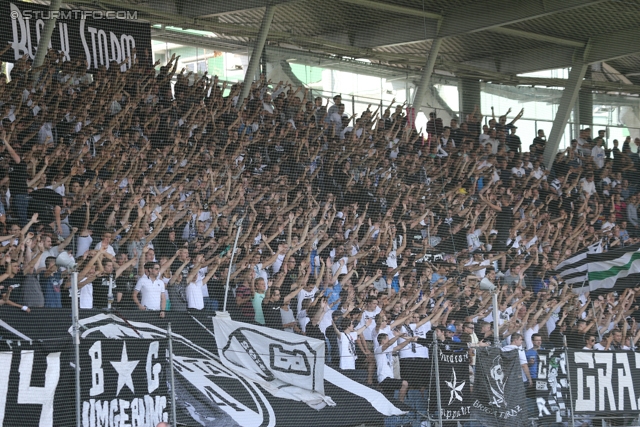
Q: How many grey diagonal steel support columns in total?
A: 4